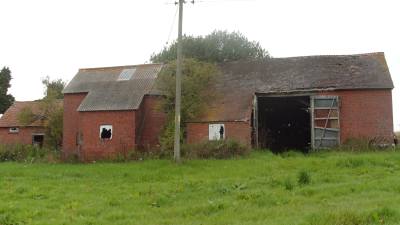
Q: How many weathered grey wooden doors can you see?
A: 1